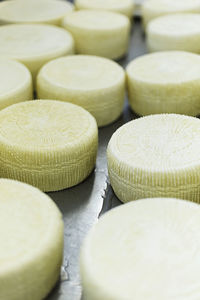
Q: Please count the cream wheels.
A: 13